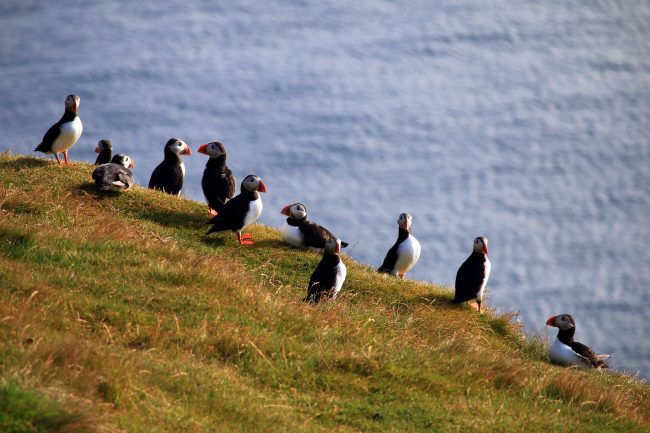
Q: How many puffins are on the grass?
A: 11